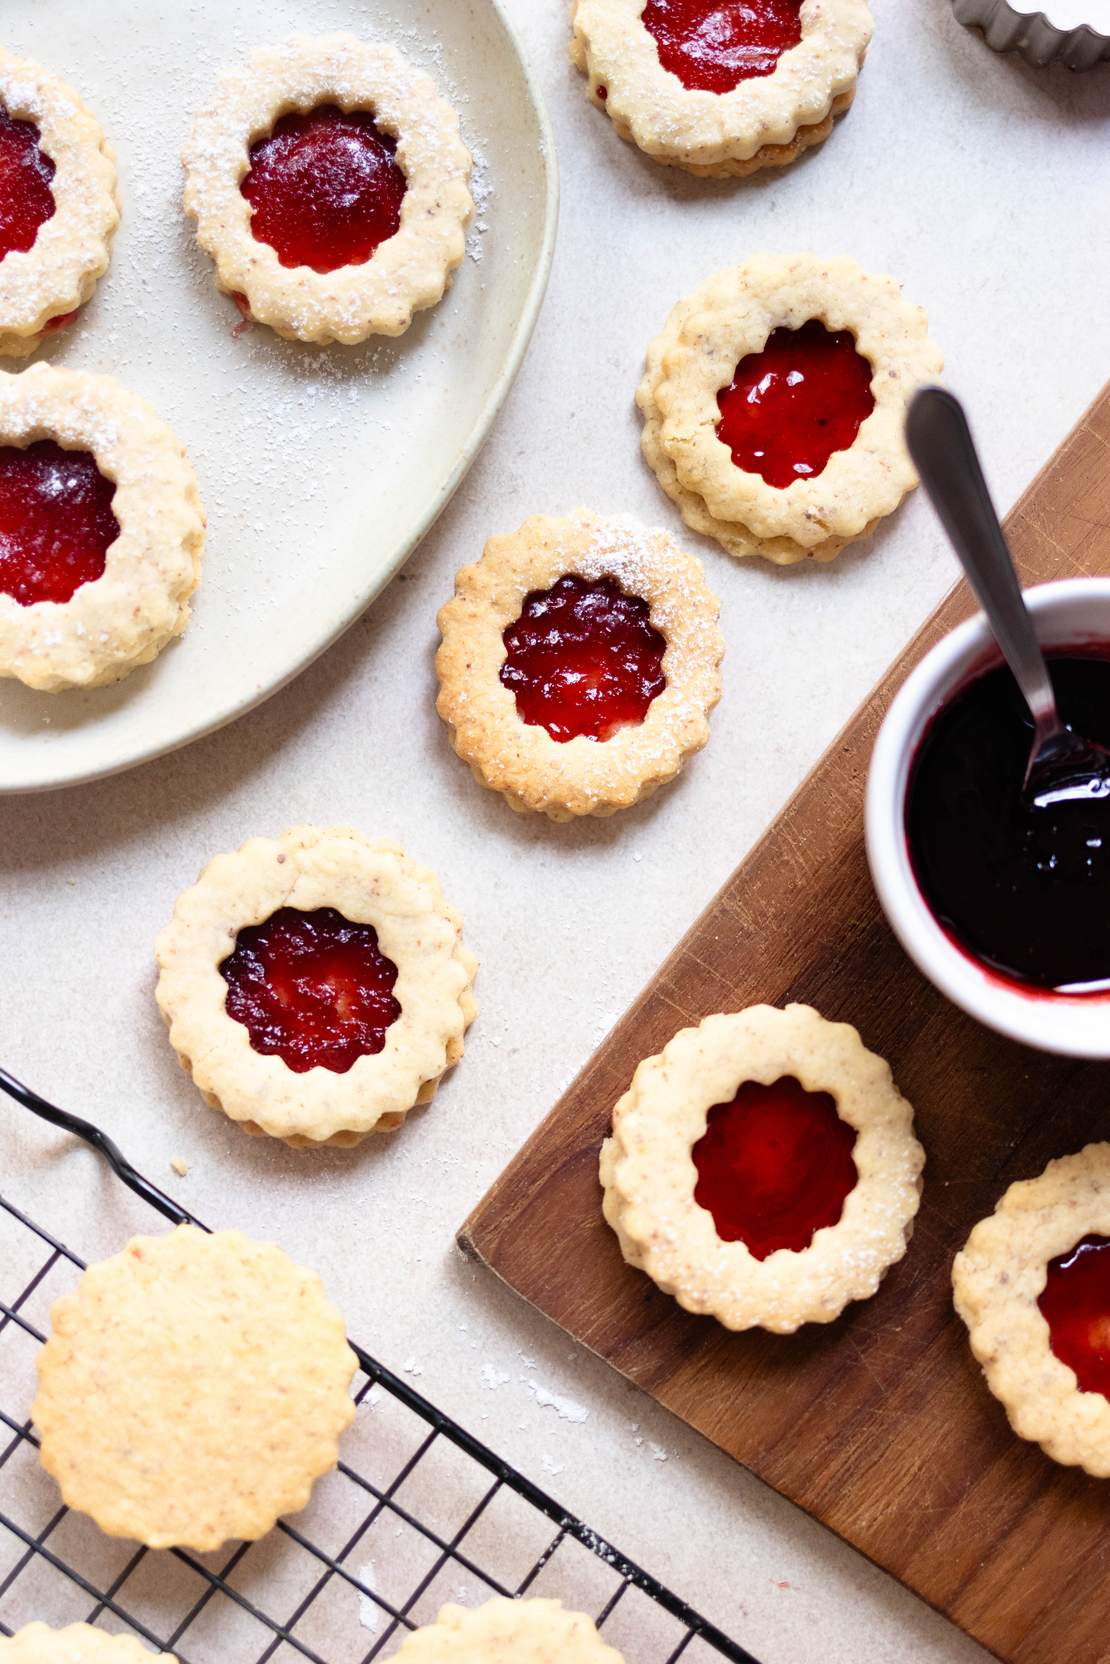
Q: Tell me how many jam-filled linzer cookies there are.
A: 9